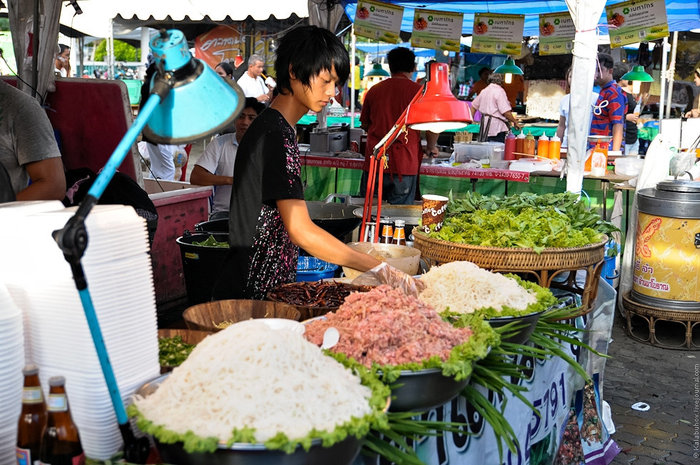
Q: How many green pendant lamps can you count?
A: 3